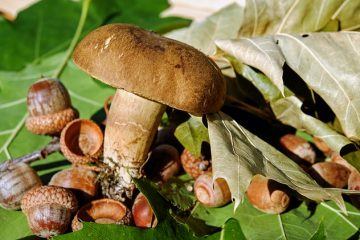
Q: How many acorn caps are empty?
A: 2